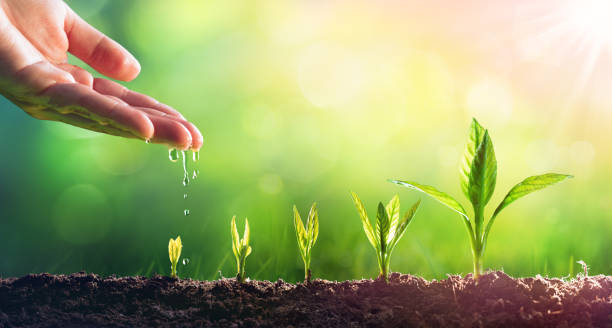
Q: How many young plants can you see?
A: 5